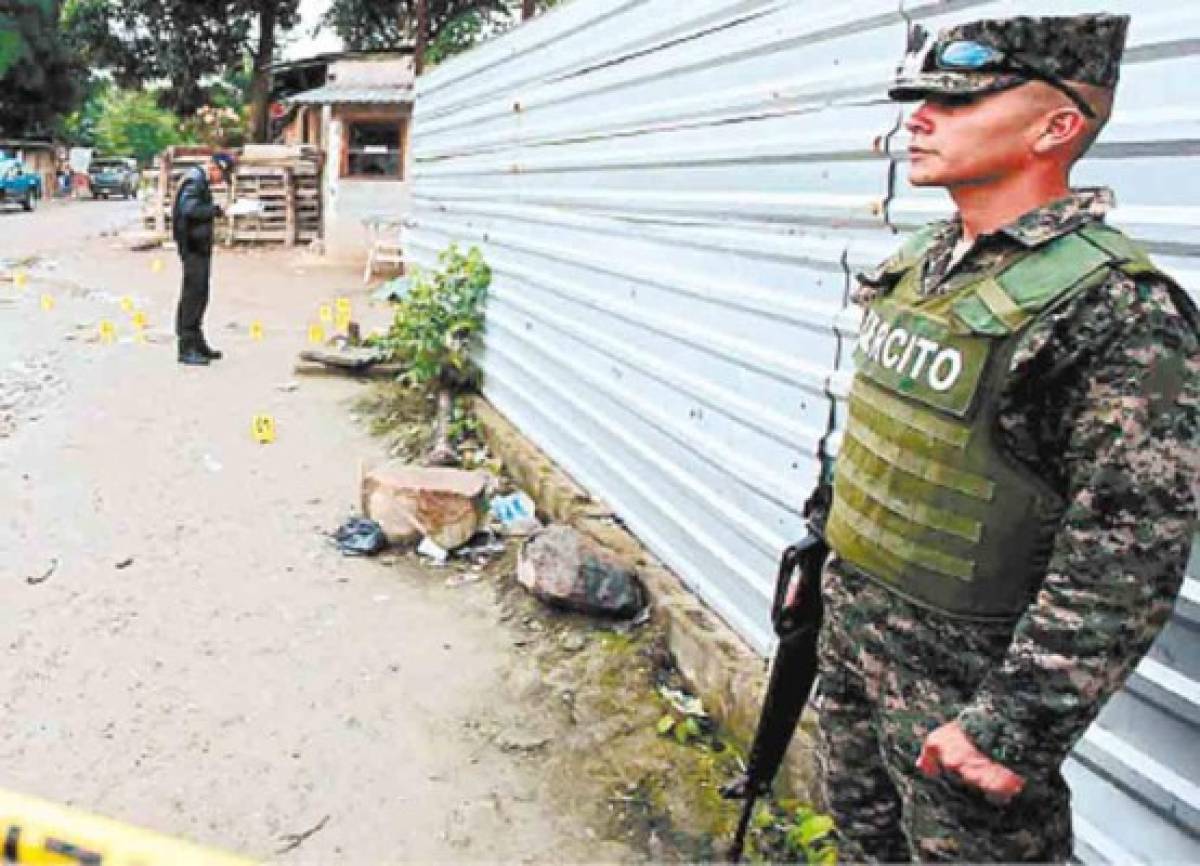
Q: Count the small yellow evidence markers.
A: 12